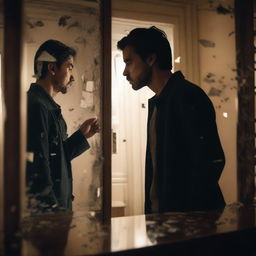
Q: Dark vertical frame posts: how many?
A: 3